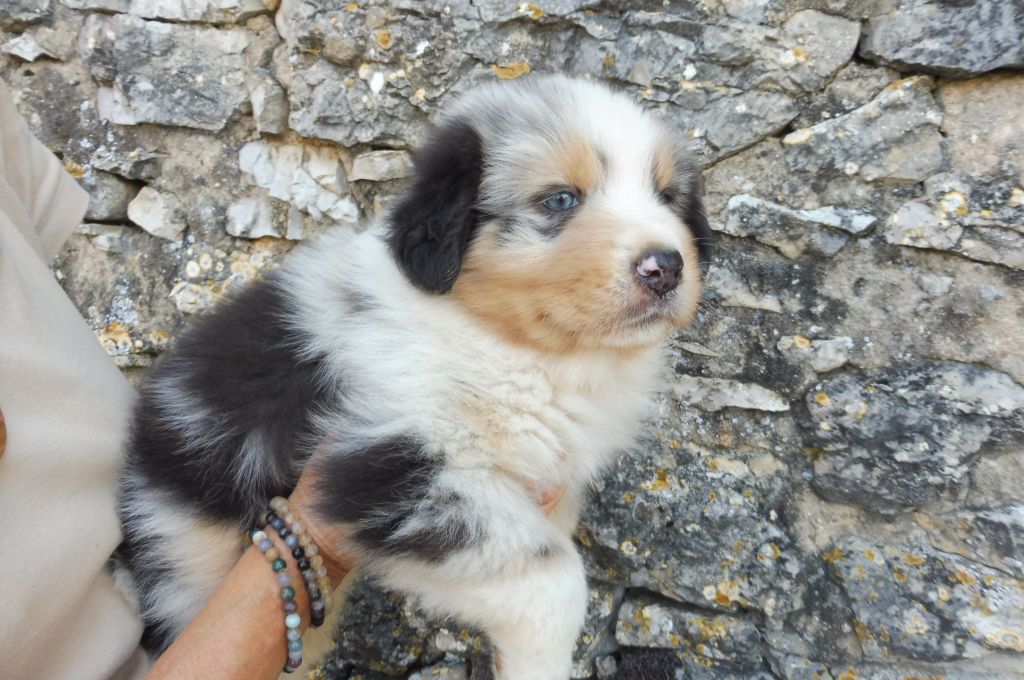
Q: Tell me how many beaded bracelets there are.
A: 3